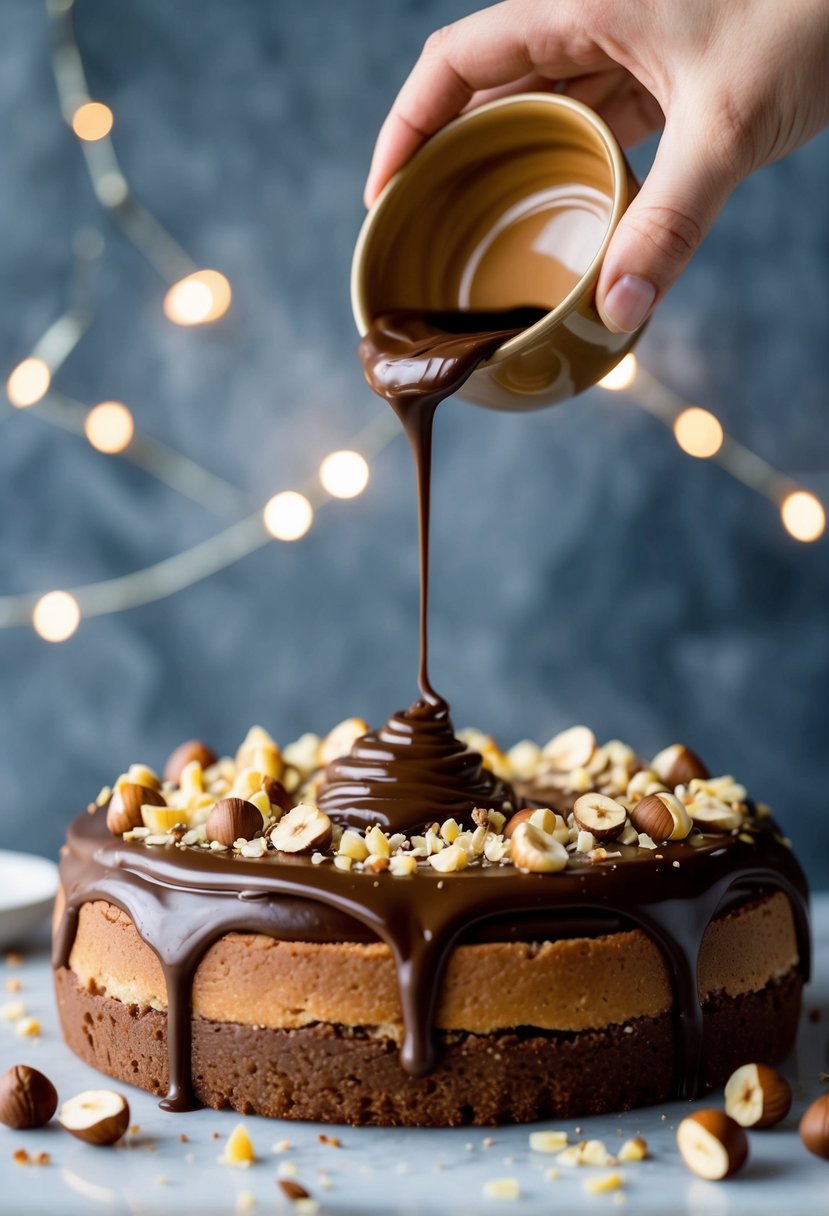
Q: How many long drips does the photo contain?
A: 3